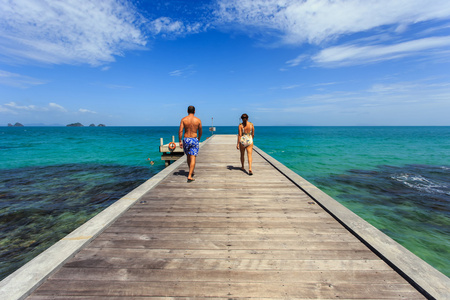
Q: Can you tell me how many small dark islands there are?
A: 5